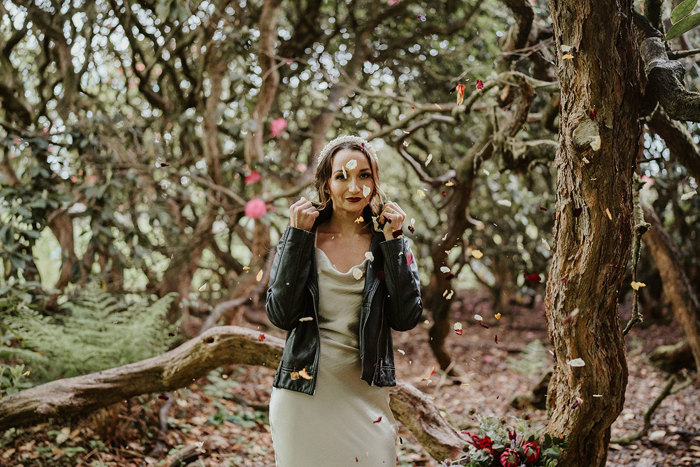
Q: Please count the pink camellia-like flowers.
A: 3